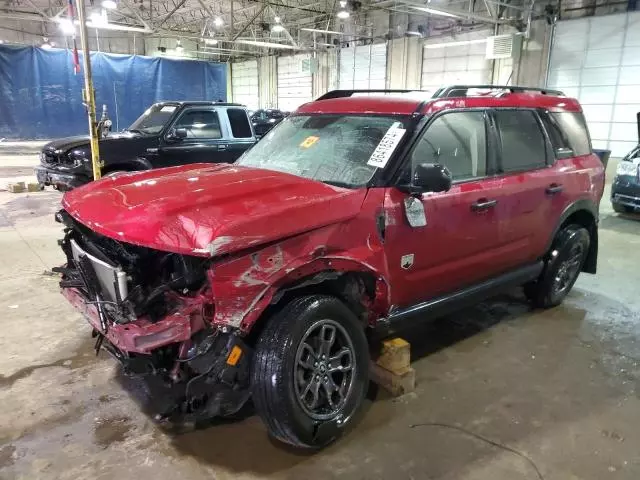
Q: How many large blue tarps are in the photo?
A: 1